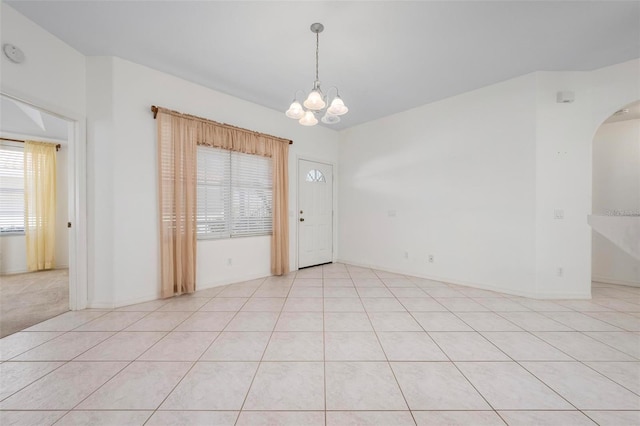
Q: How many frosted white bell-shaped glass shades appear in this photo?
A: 5